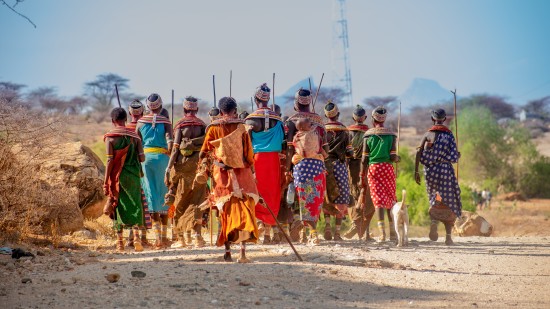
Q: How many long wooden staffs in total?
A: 11